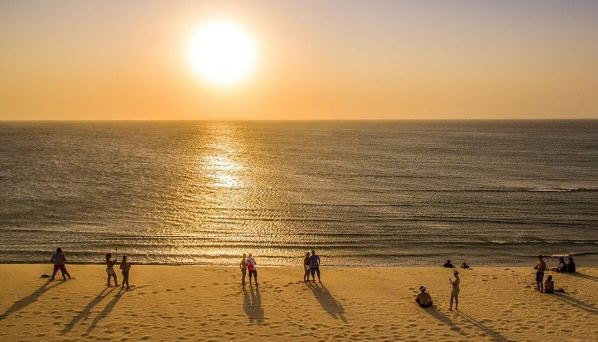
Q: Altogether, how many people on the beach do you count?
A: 15